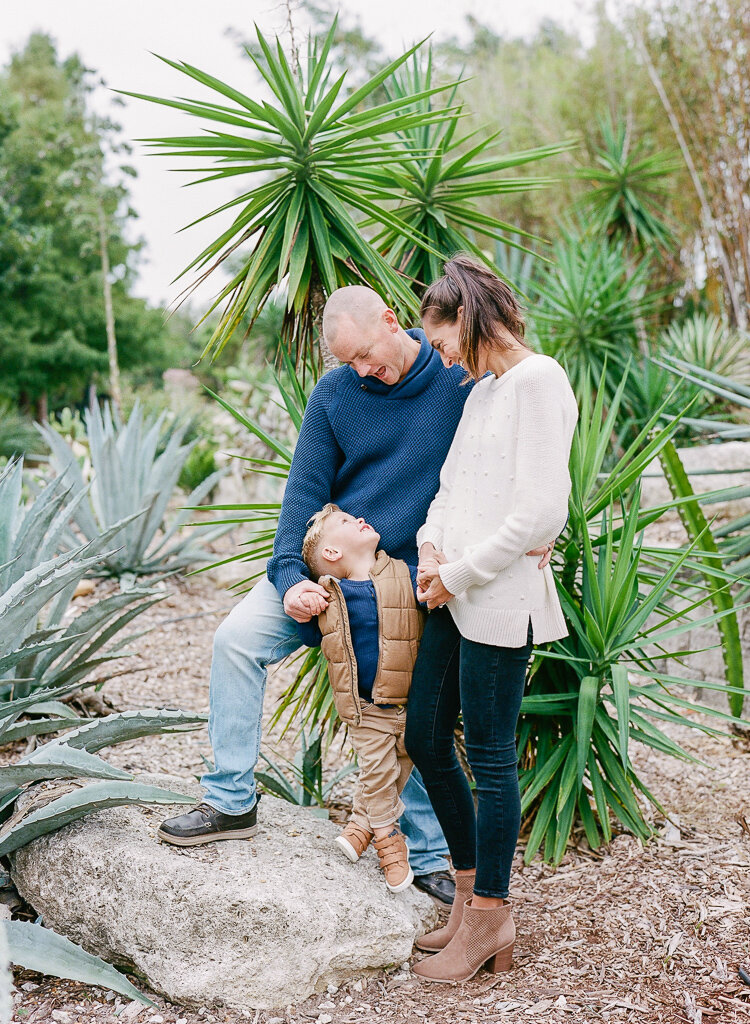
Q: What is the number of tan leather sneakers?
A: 2